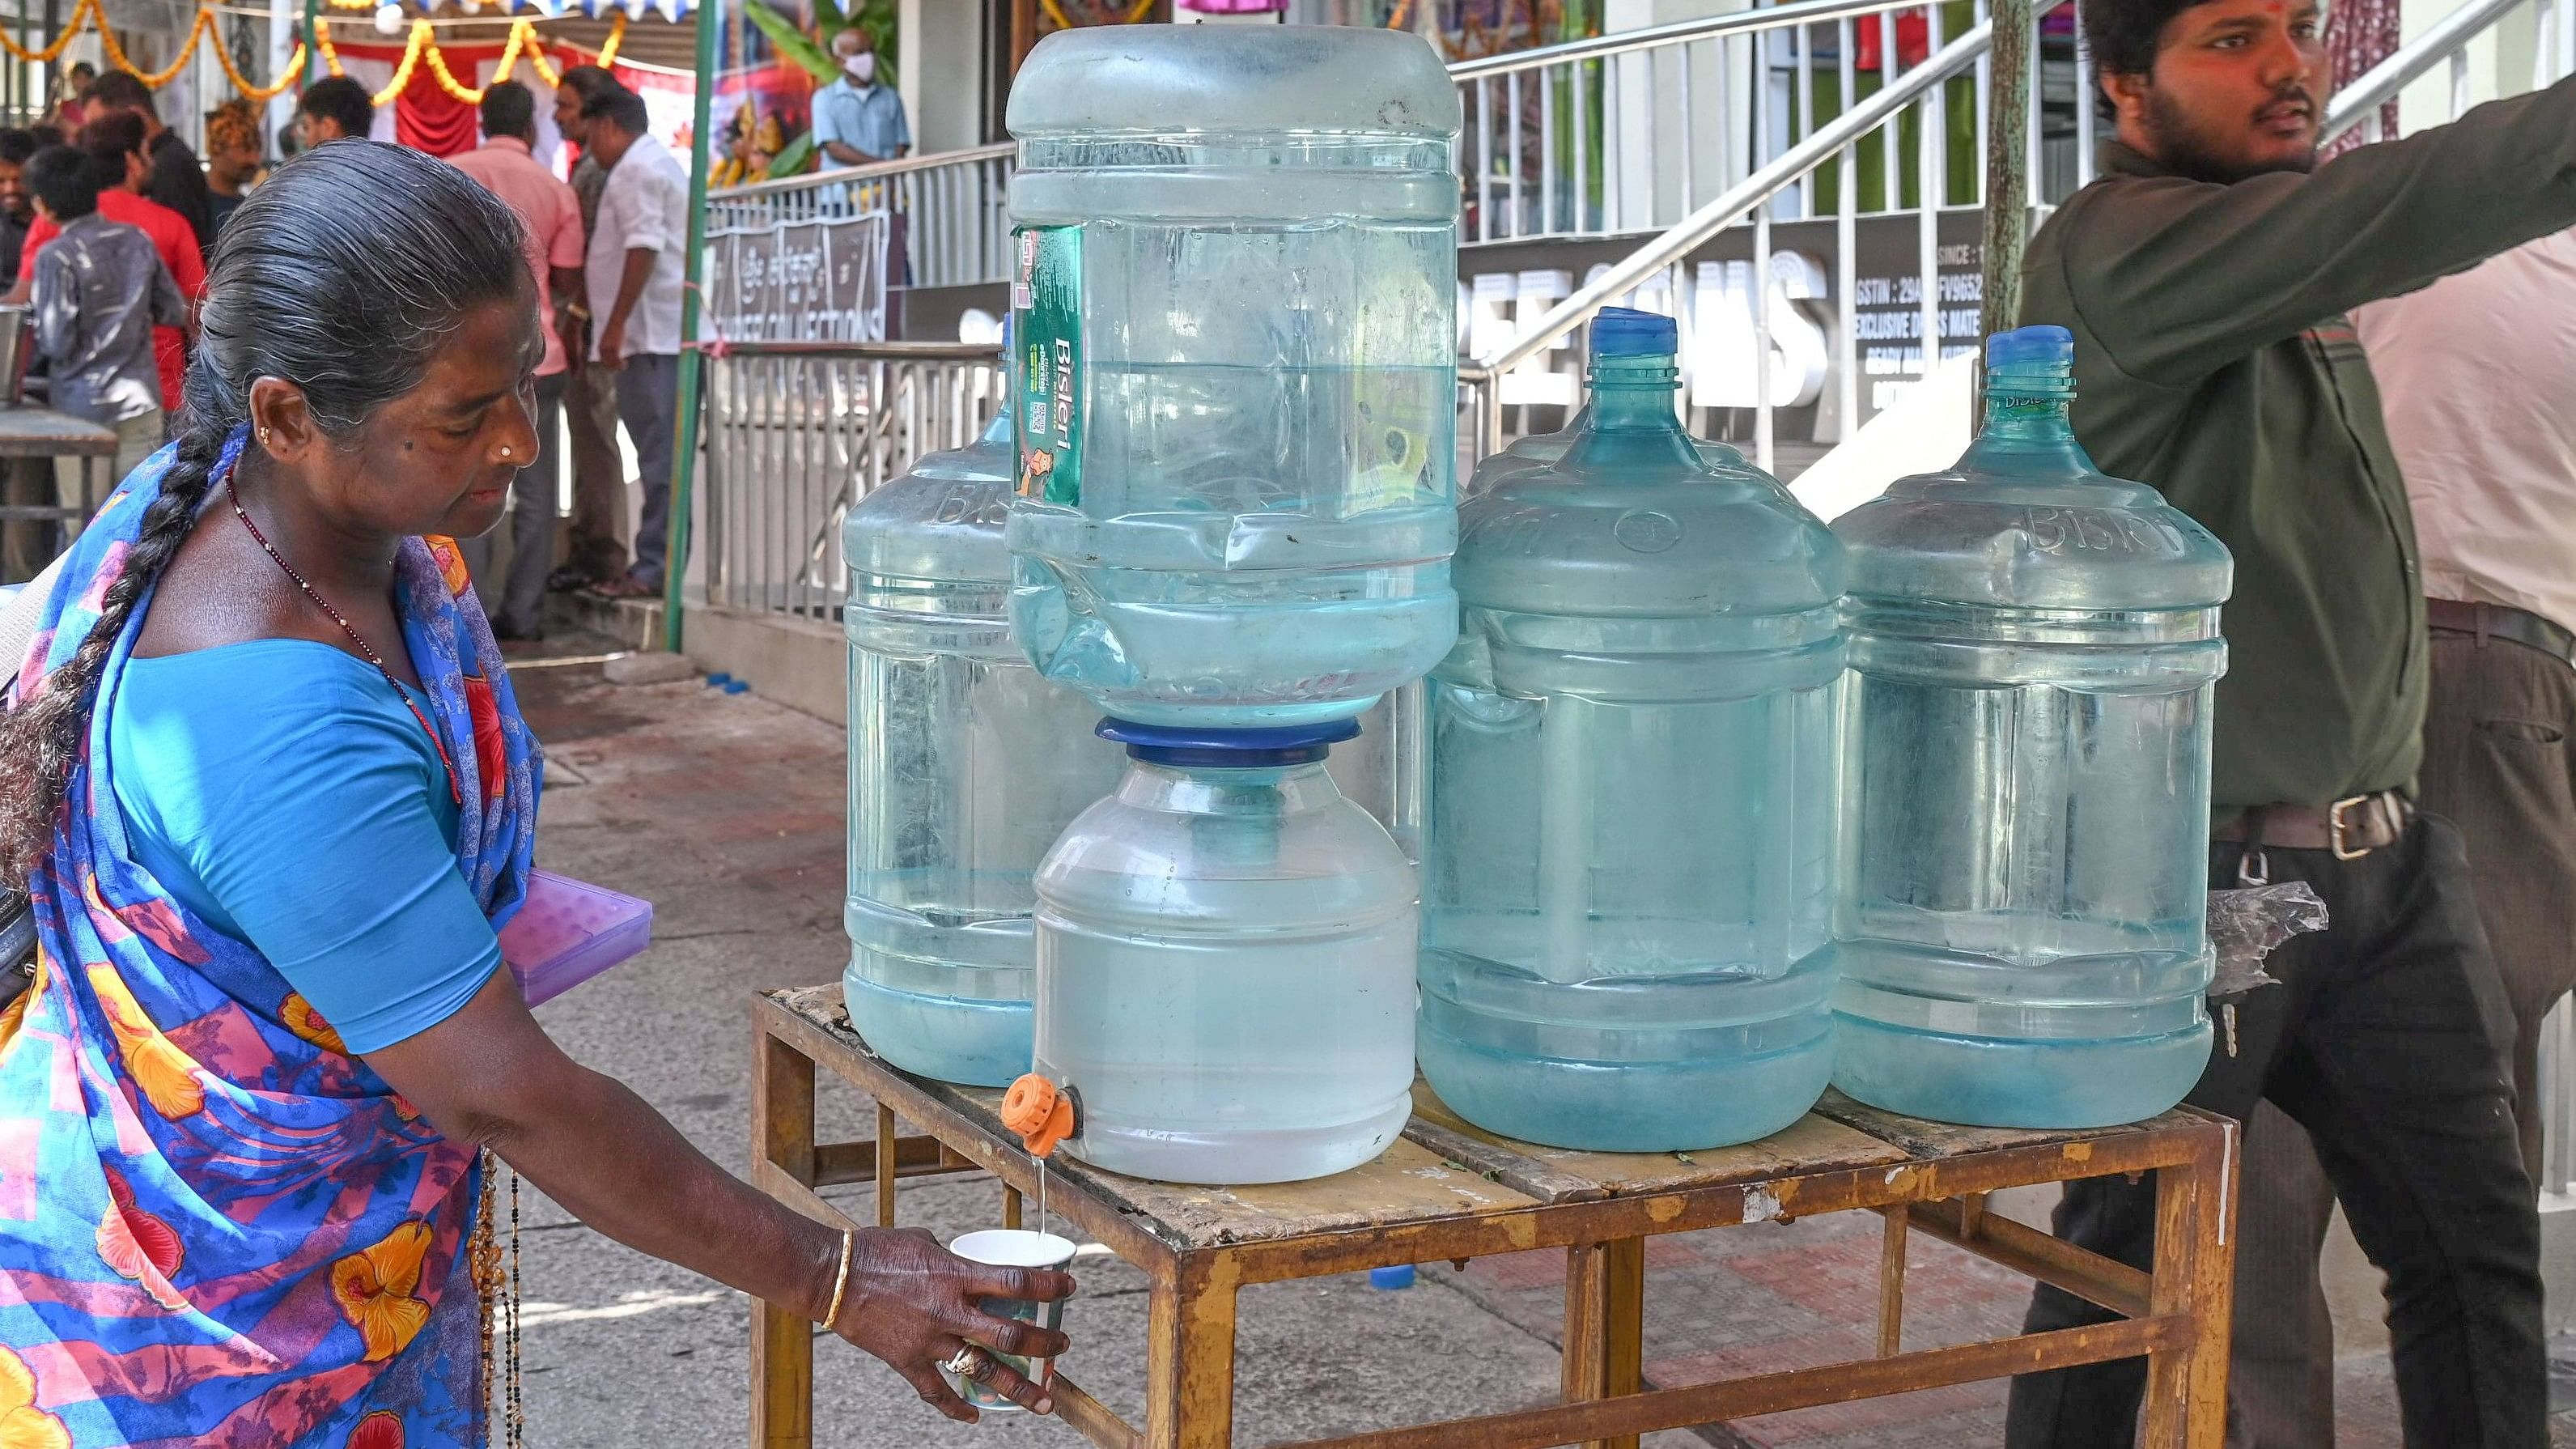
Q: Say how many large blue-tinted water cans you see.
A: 5